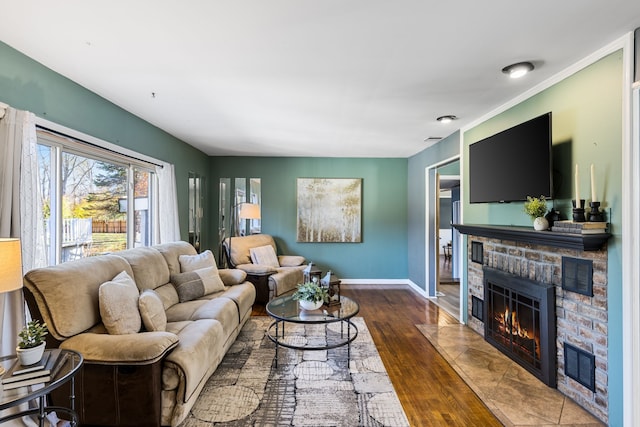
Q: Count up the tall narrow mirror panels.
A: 6